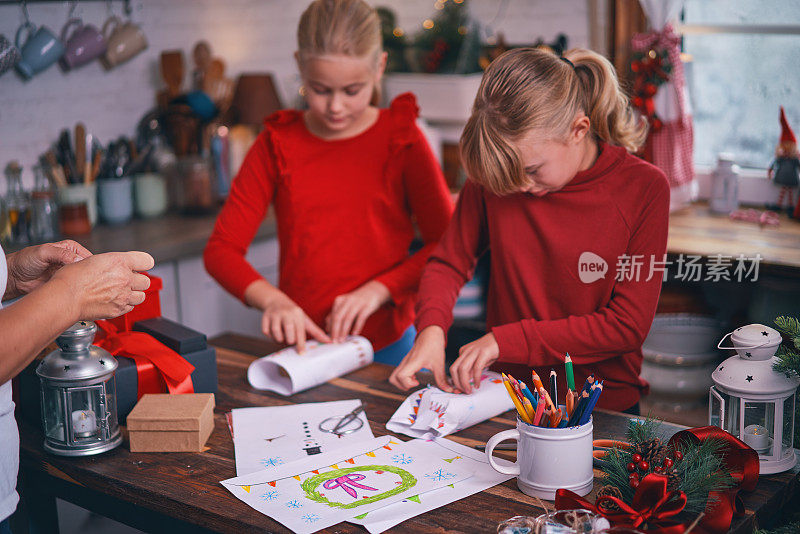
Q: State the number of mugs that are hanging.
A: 4